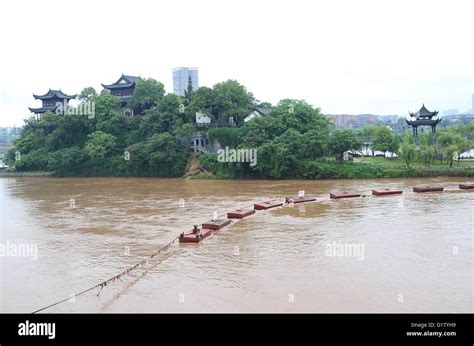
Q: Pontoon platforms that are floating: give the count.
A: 9